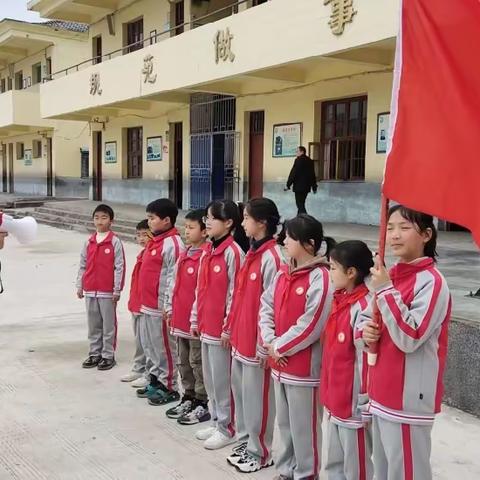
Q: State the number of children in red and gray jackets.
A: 9